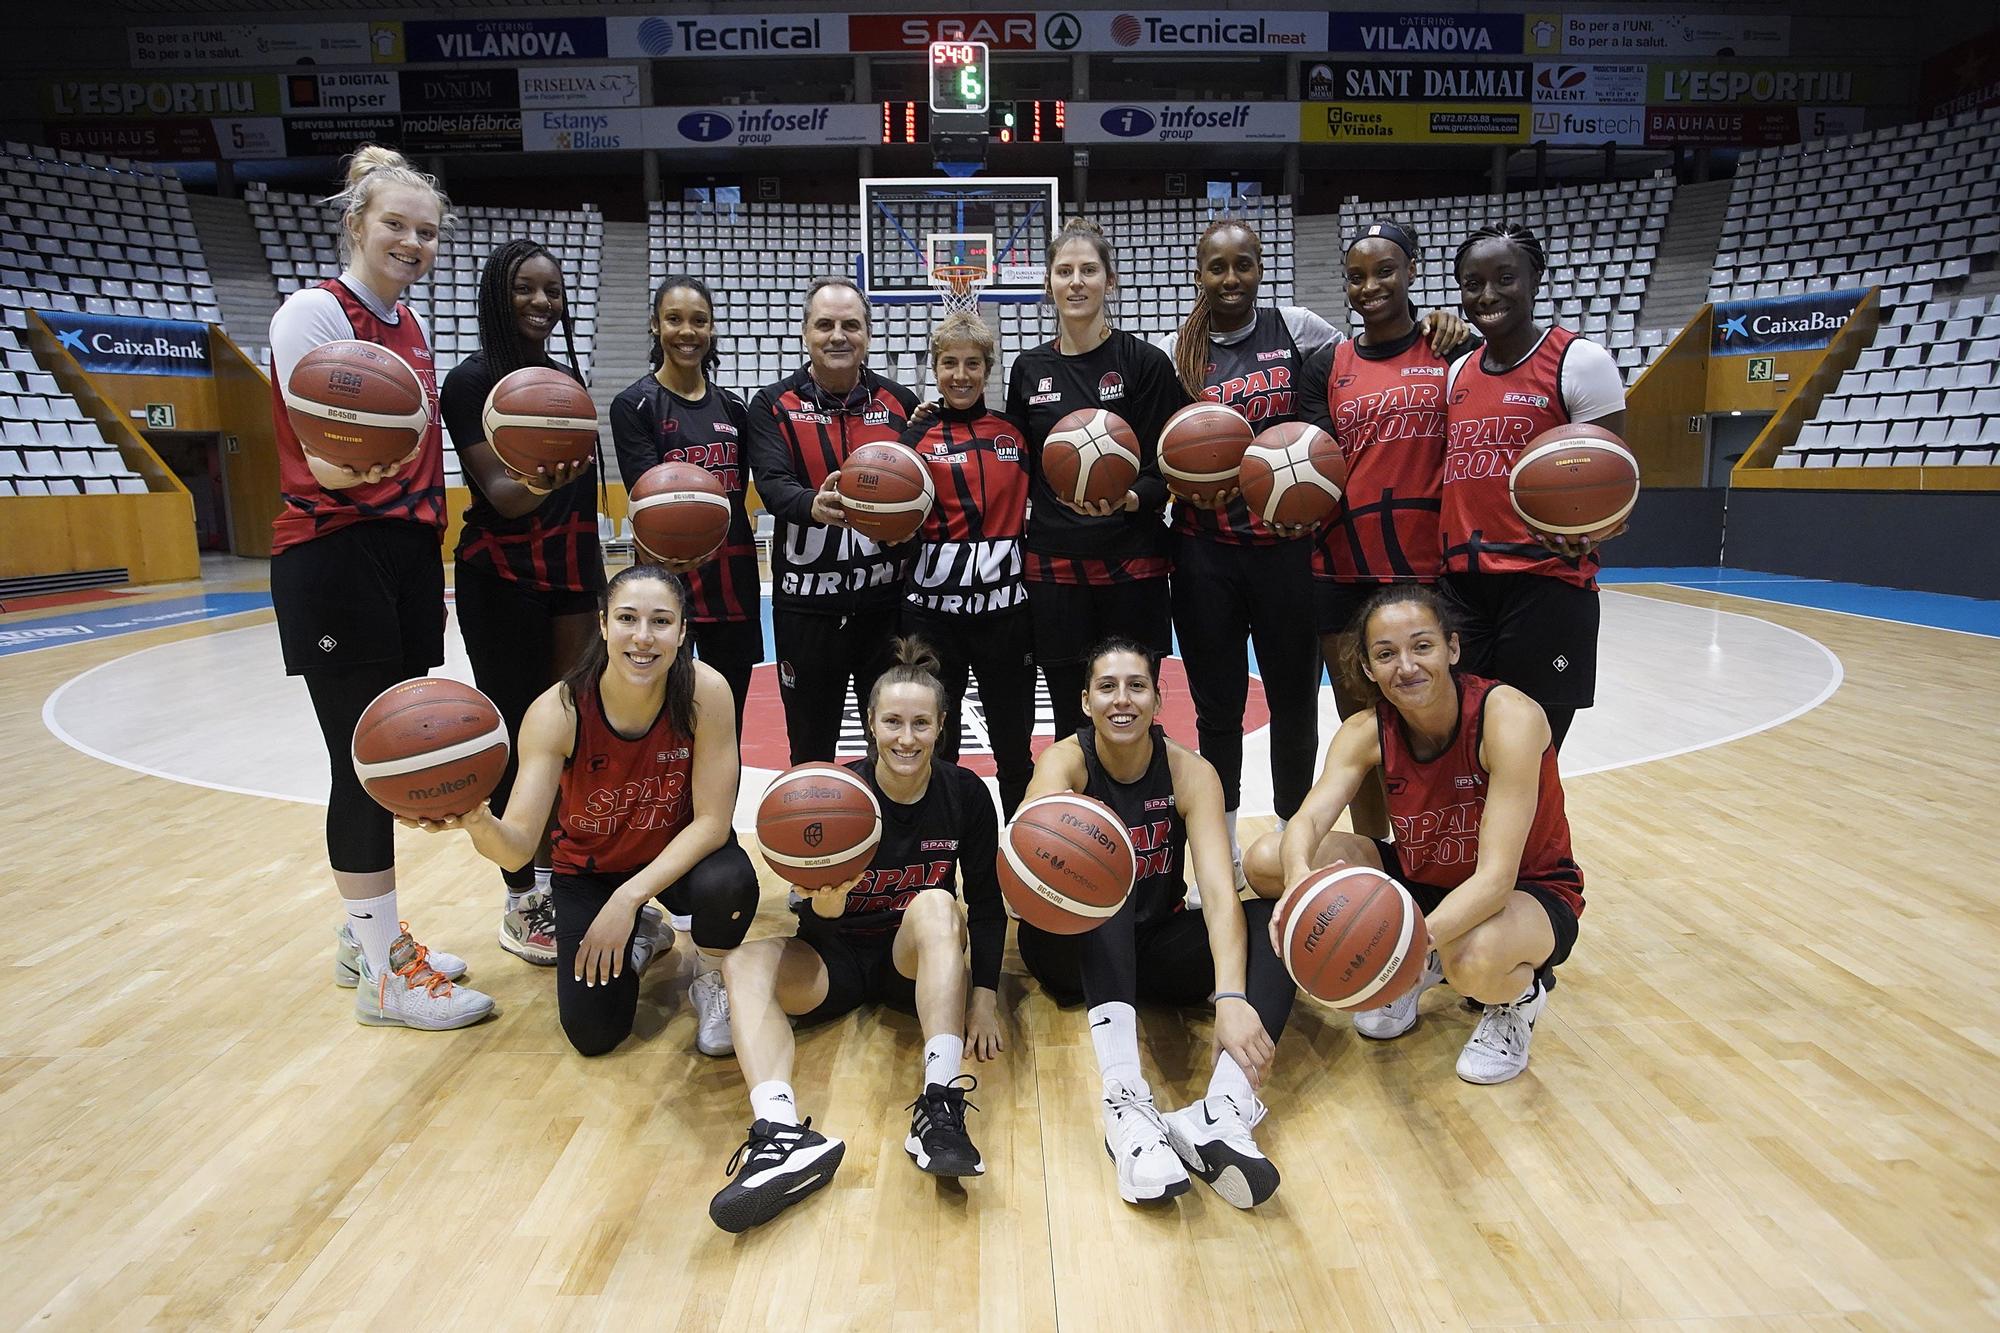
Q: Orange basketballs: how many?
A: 12